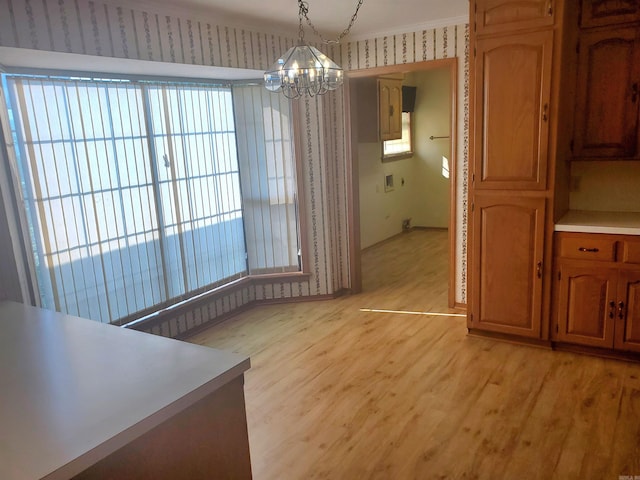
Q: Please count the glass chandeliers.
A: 1